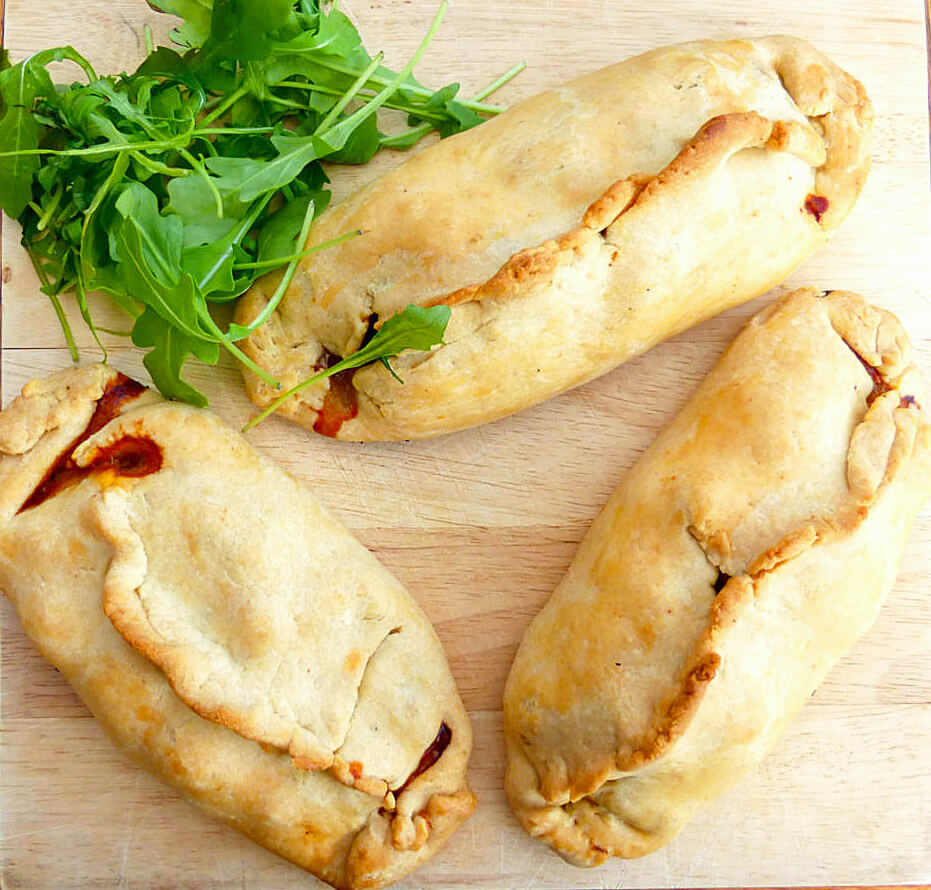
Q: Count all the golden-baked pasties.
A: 3